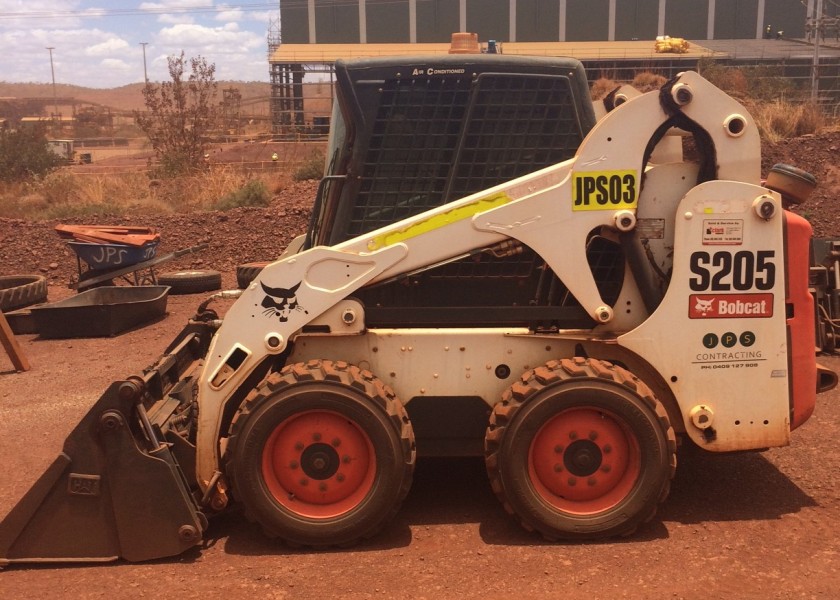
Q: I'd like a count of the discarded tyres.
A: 3